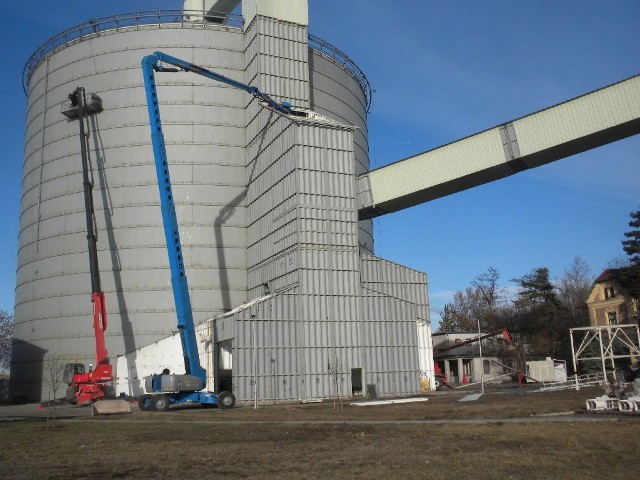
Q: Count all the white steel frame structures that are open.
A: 1